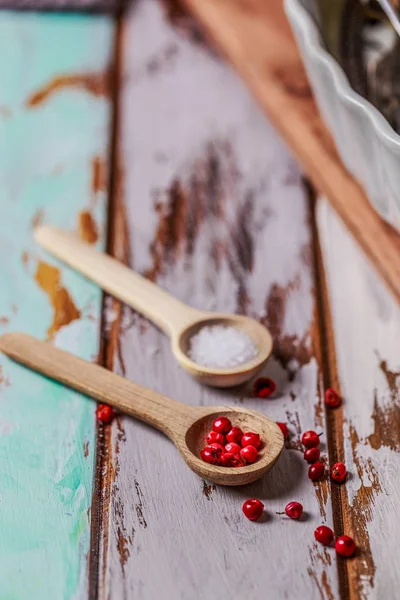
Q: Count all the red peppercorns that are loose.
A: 12